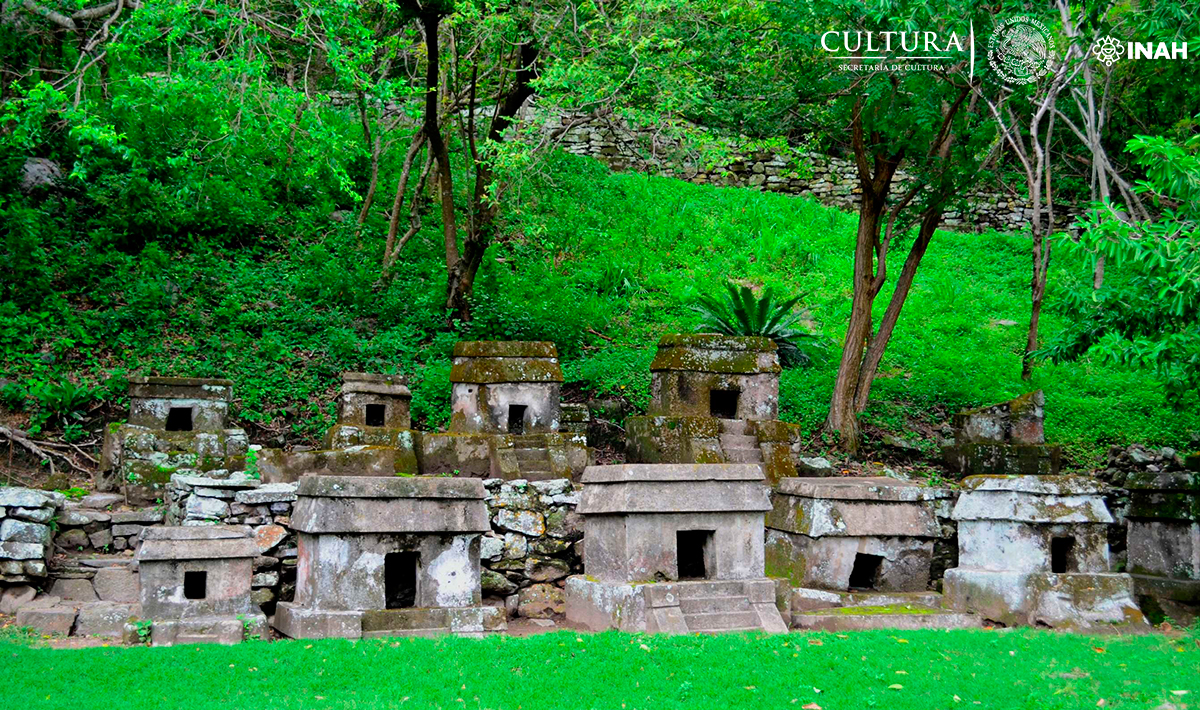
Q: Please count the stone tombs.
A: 11